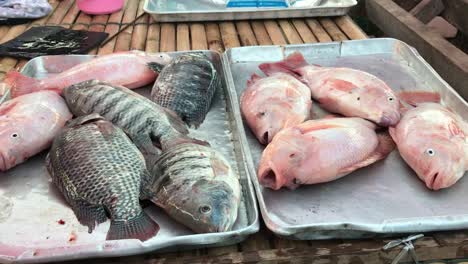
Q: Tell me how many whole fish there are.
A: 10